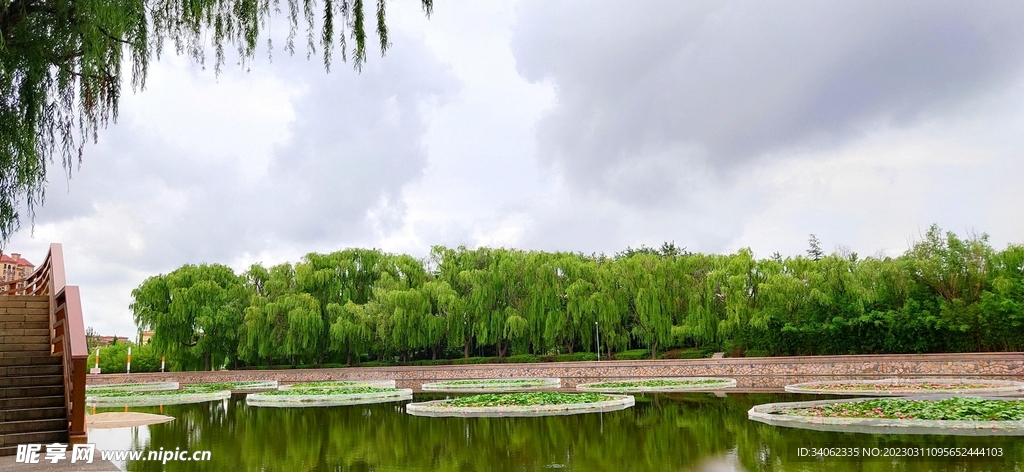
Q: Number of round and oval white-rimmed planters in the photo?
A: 10